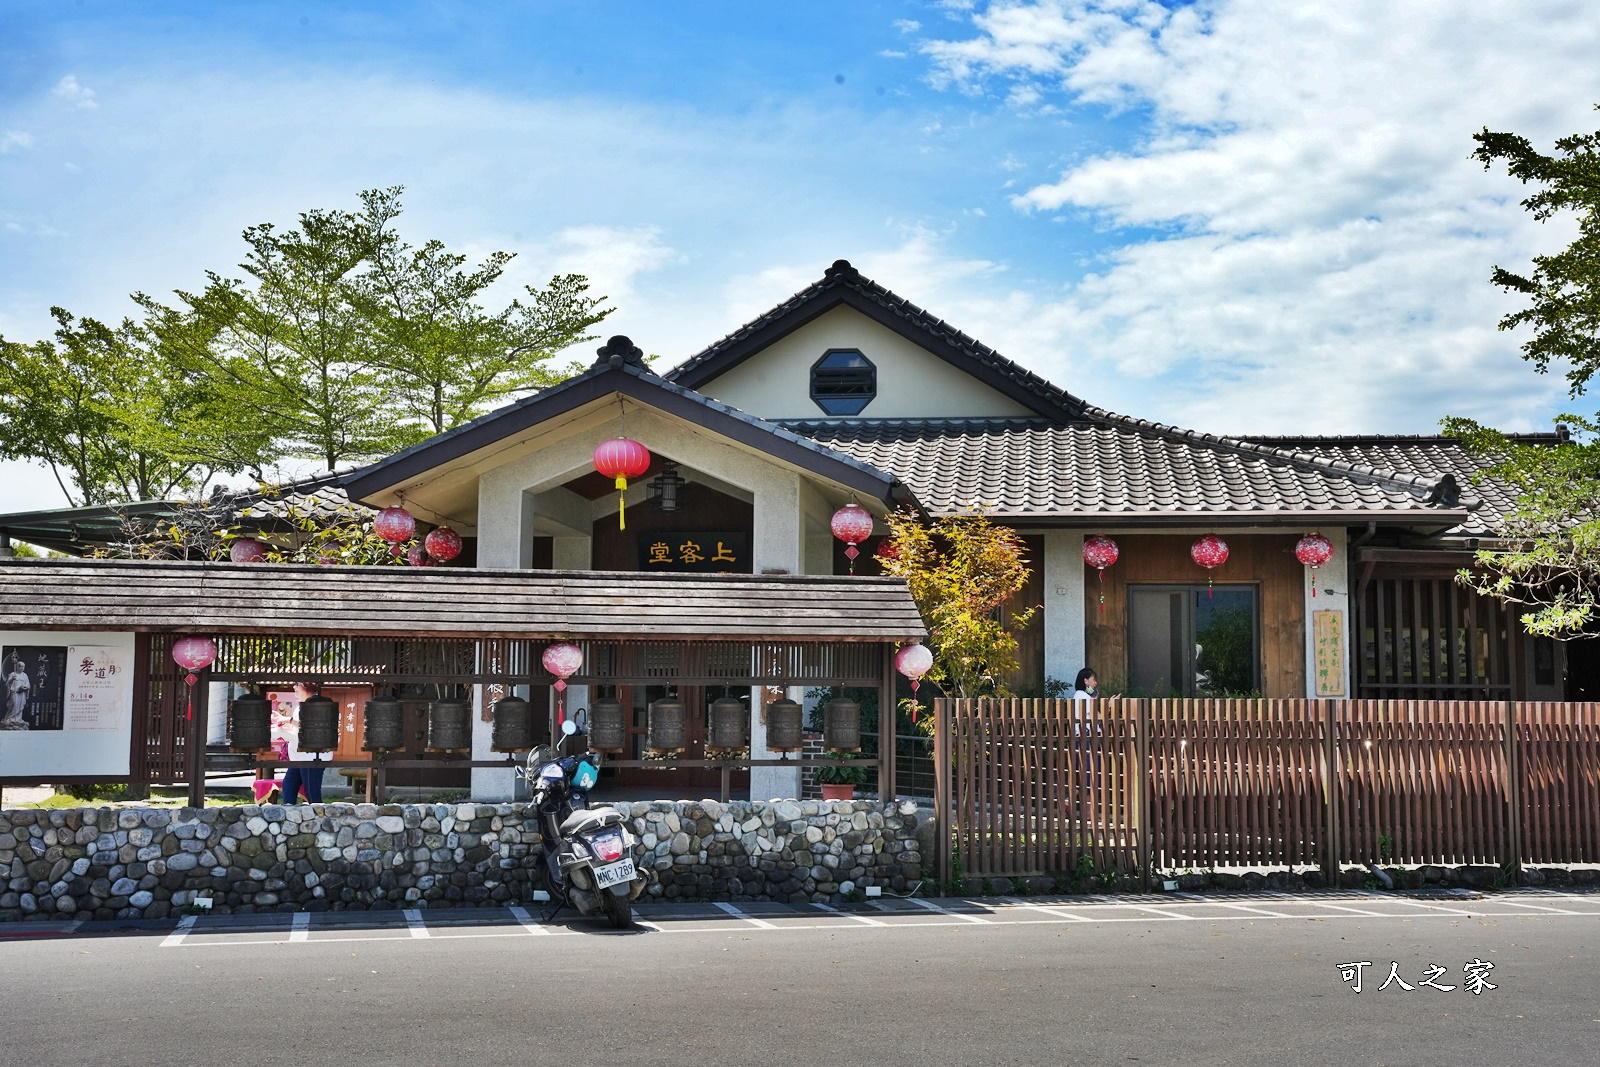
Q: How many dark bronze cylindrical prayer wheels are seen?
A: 10